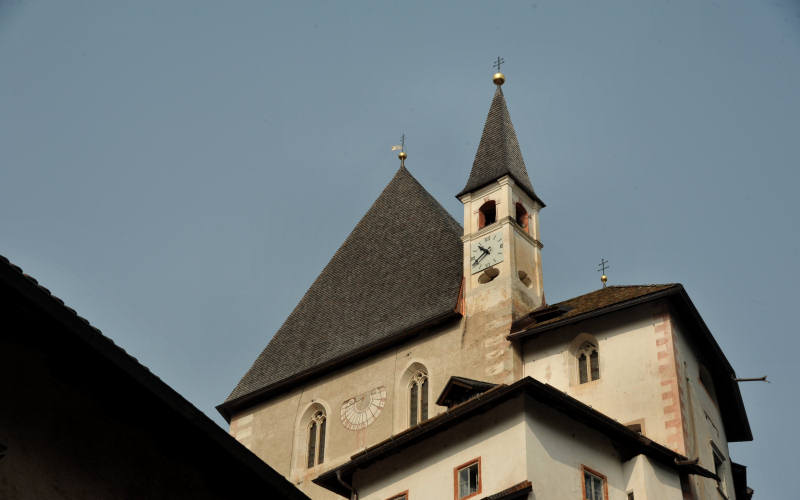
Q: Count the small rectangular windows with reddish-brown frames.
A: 3